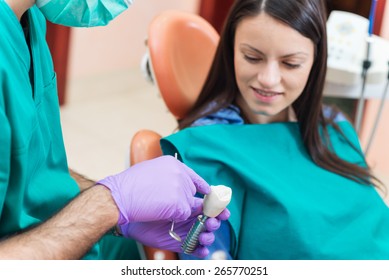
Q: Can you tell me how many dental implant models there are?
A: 1